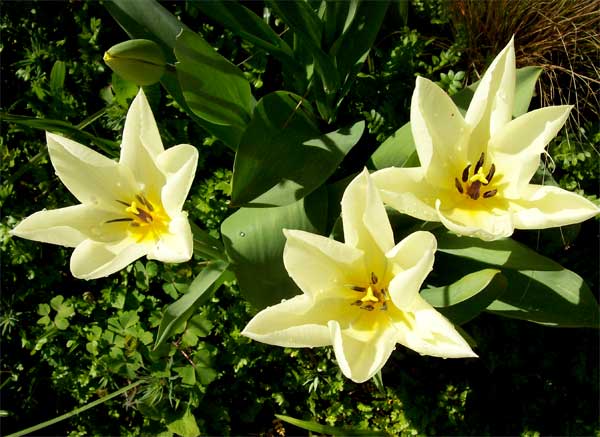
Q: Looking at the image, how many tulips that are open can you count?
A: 3